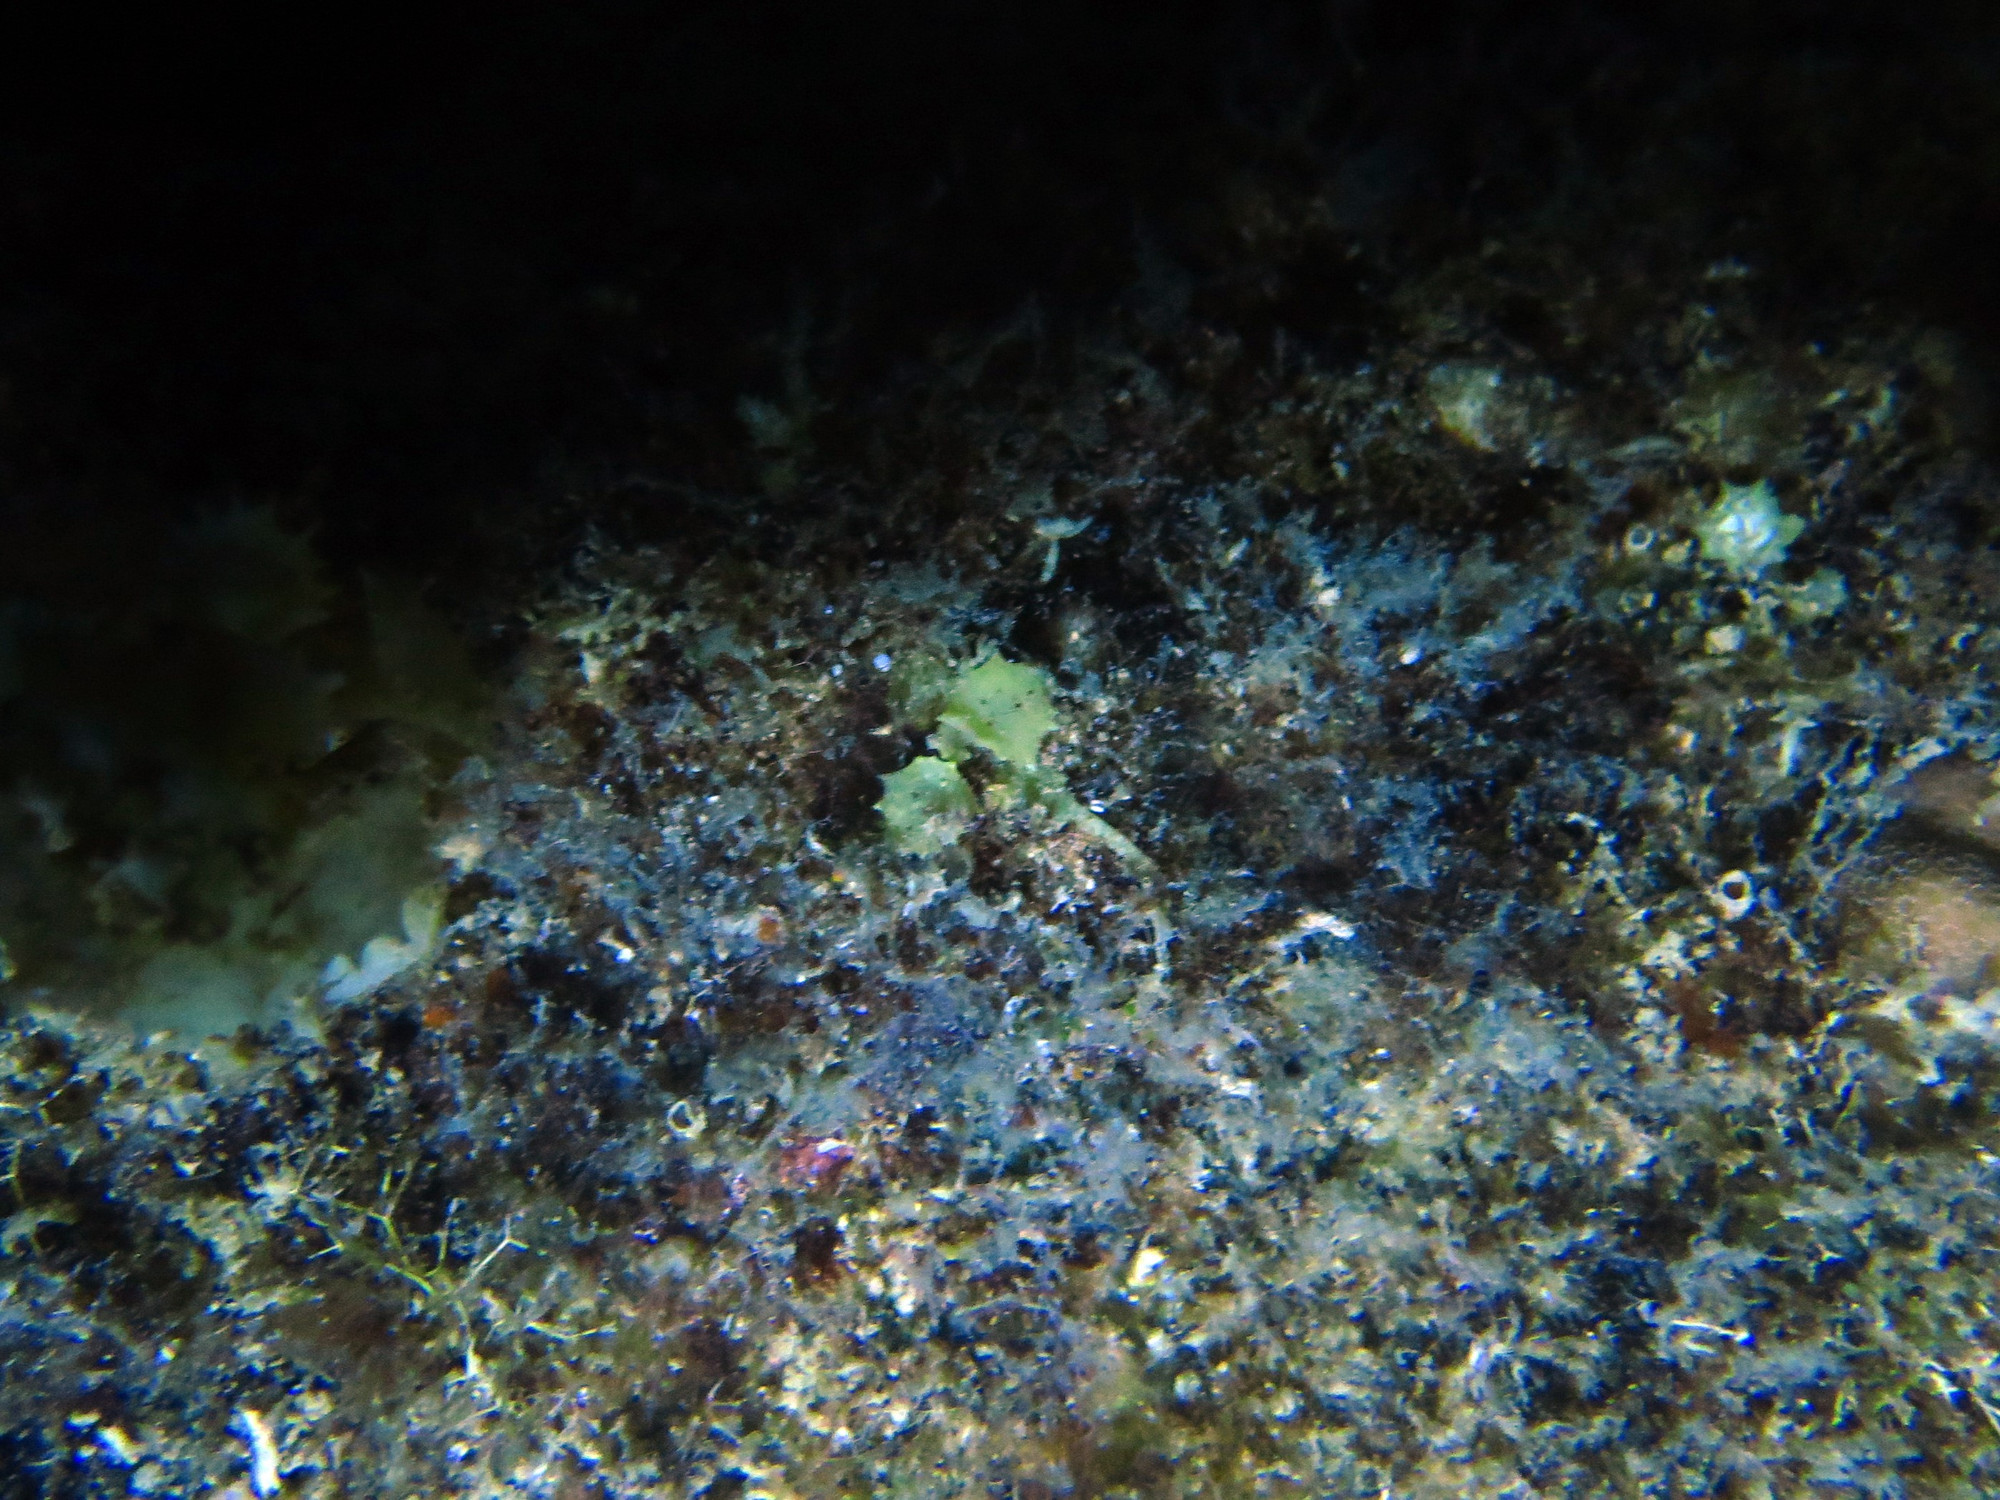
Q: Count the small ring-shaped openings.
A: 3